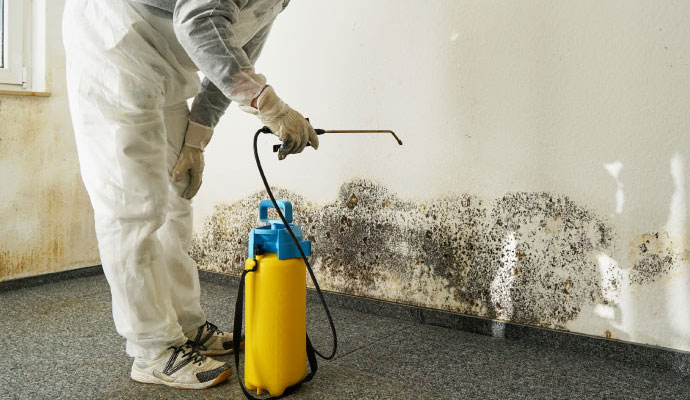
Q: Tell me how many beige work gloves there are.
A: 2